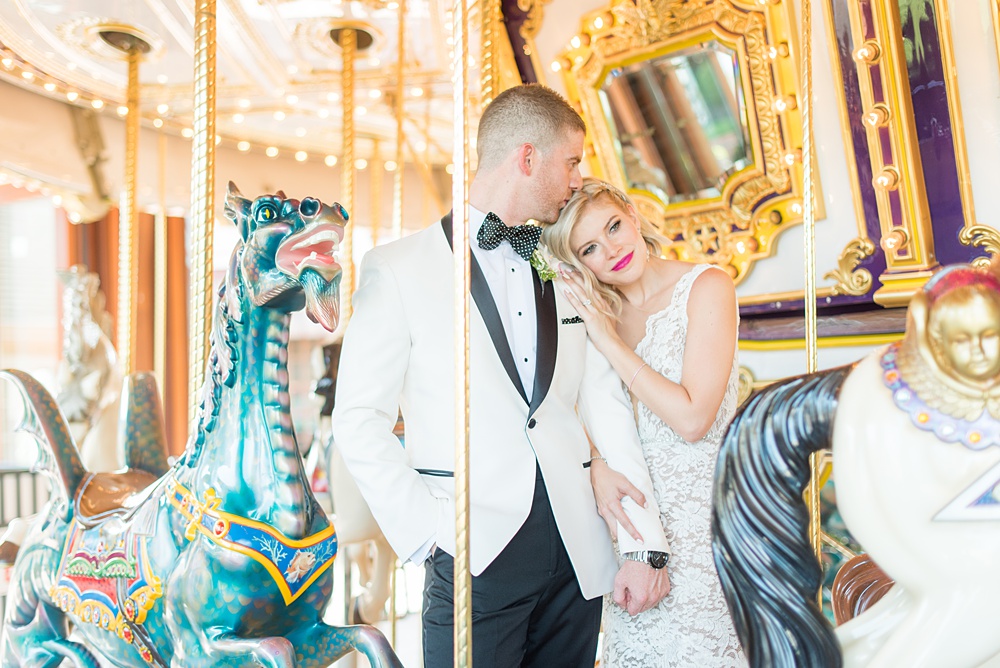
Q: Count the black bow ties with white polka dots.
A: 1